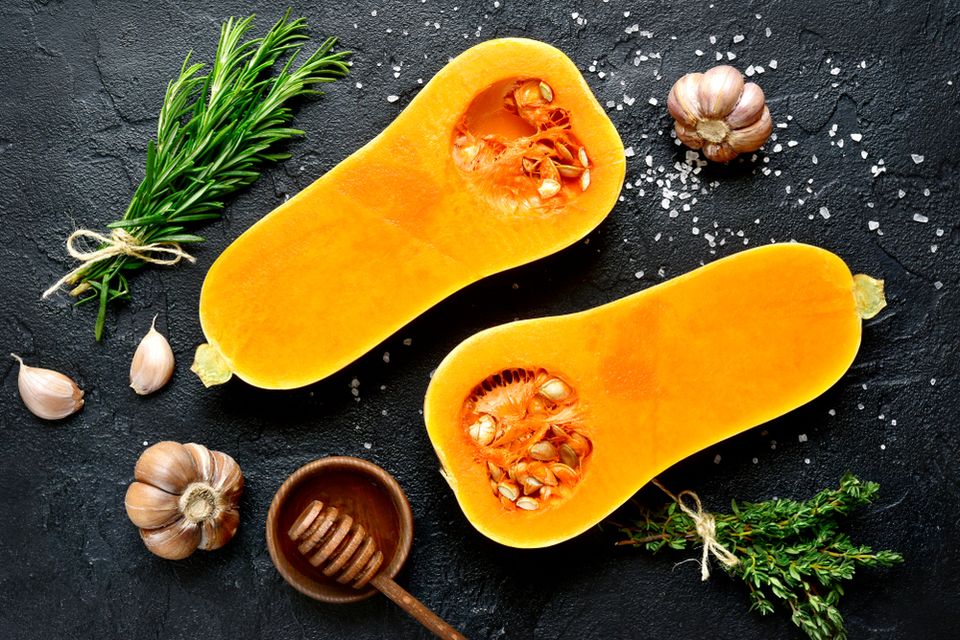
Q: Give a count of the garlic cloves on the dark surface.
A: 2